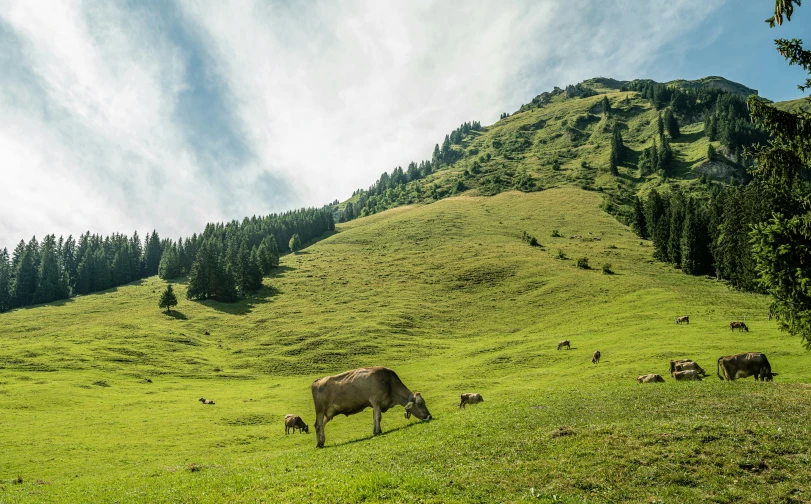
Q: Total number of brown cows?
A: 13